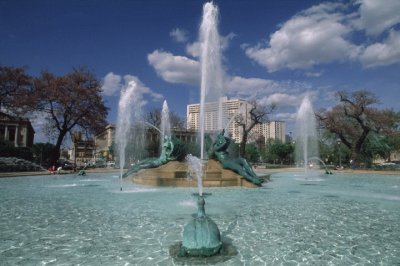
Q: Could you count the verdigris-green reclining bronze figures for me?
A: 2